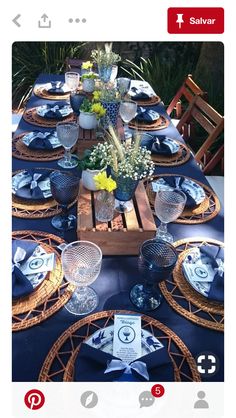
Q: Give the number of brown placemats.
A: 11